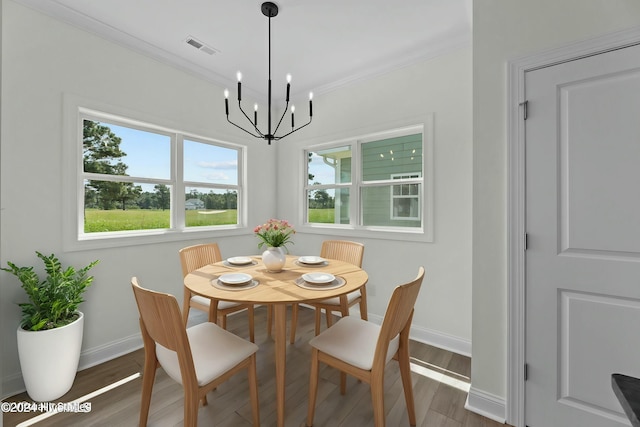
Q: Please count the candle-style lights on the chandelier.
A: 6